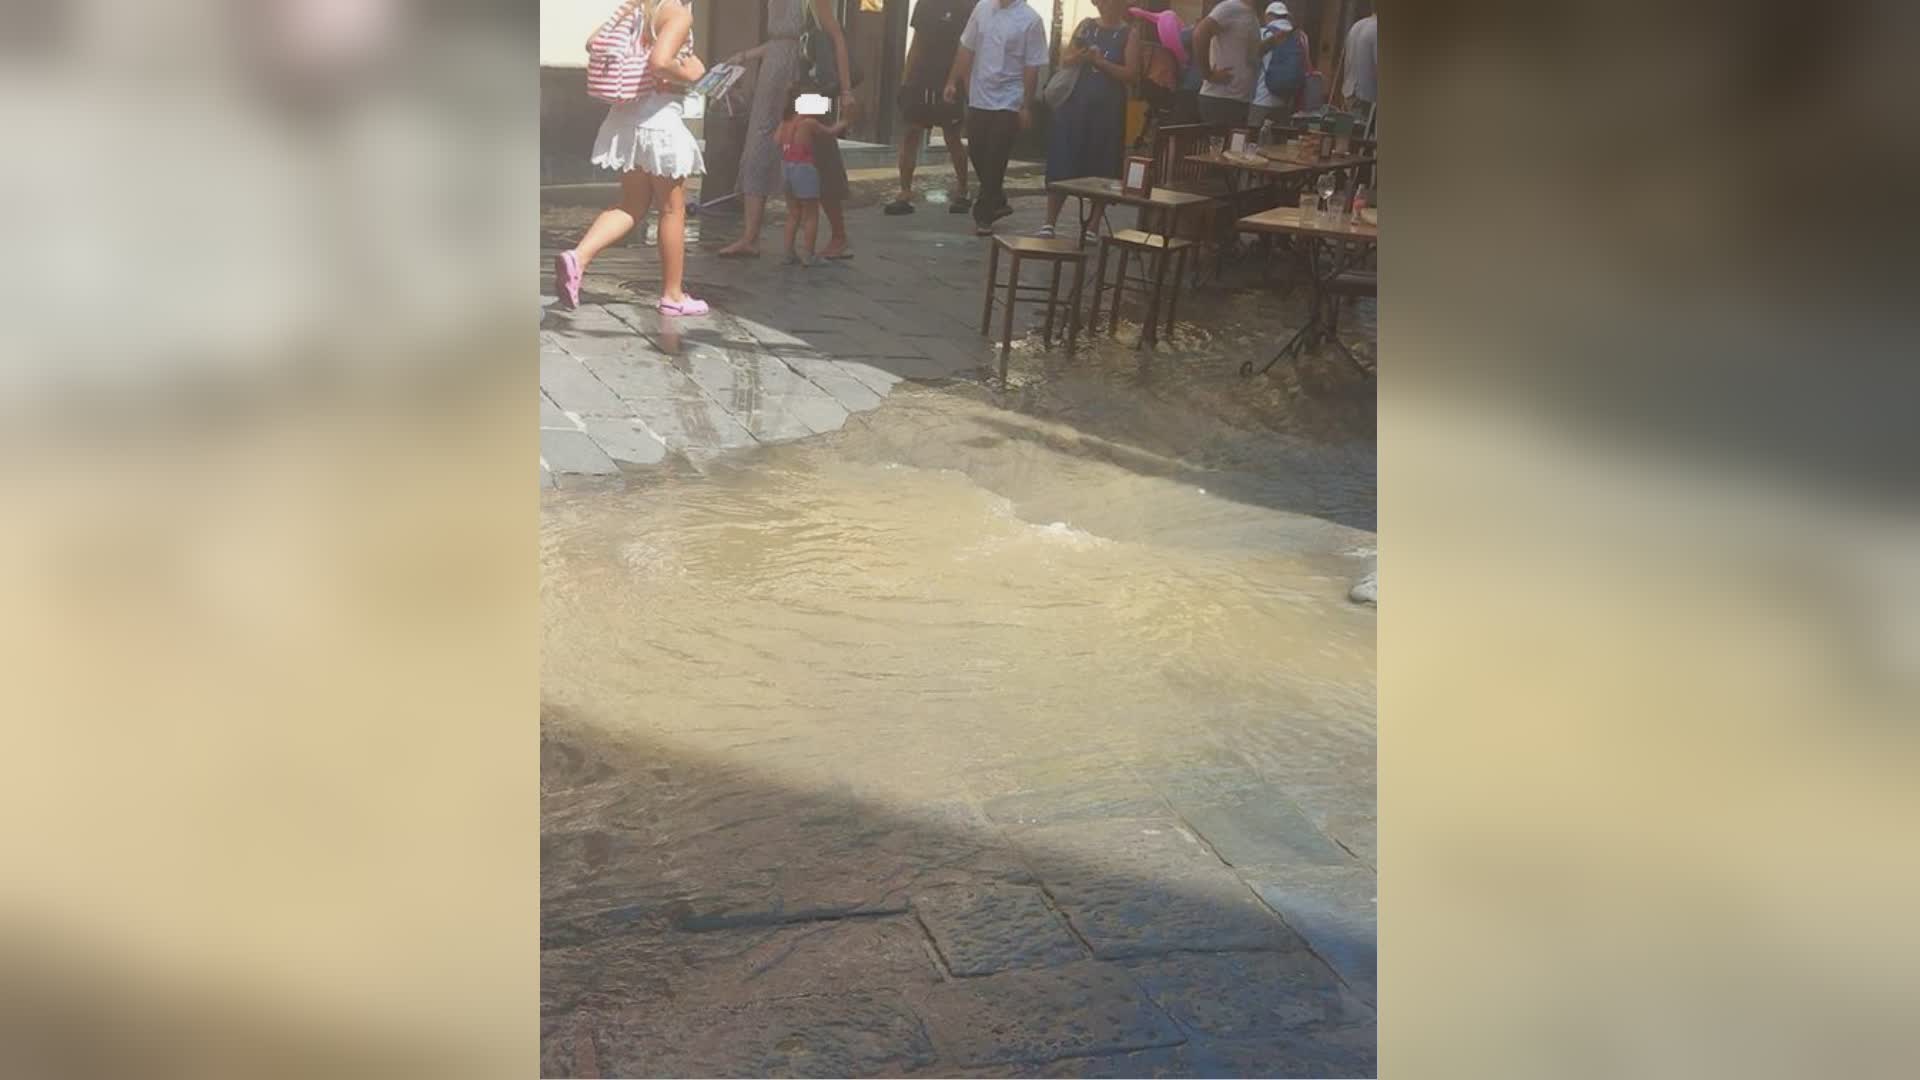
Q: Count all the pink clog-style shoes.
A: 2